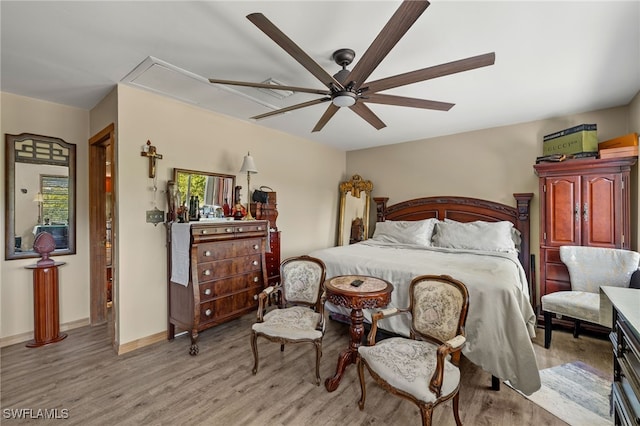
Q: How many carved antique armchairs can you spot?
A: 2